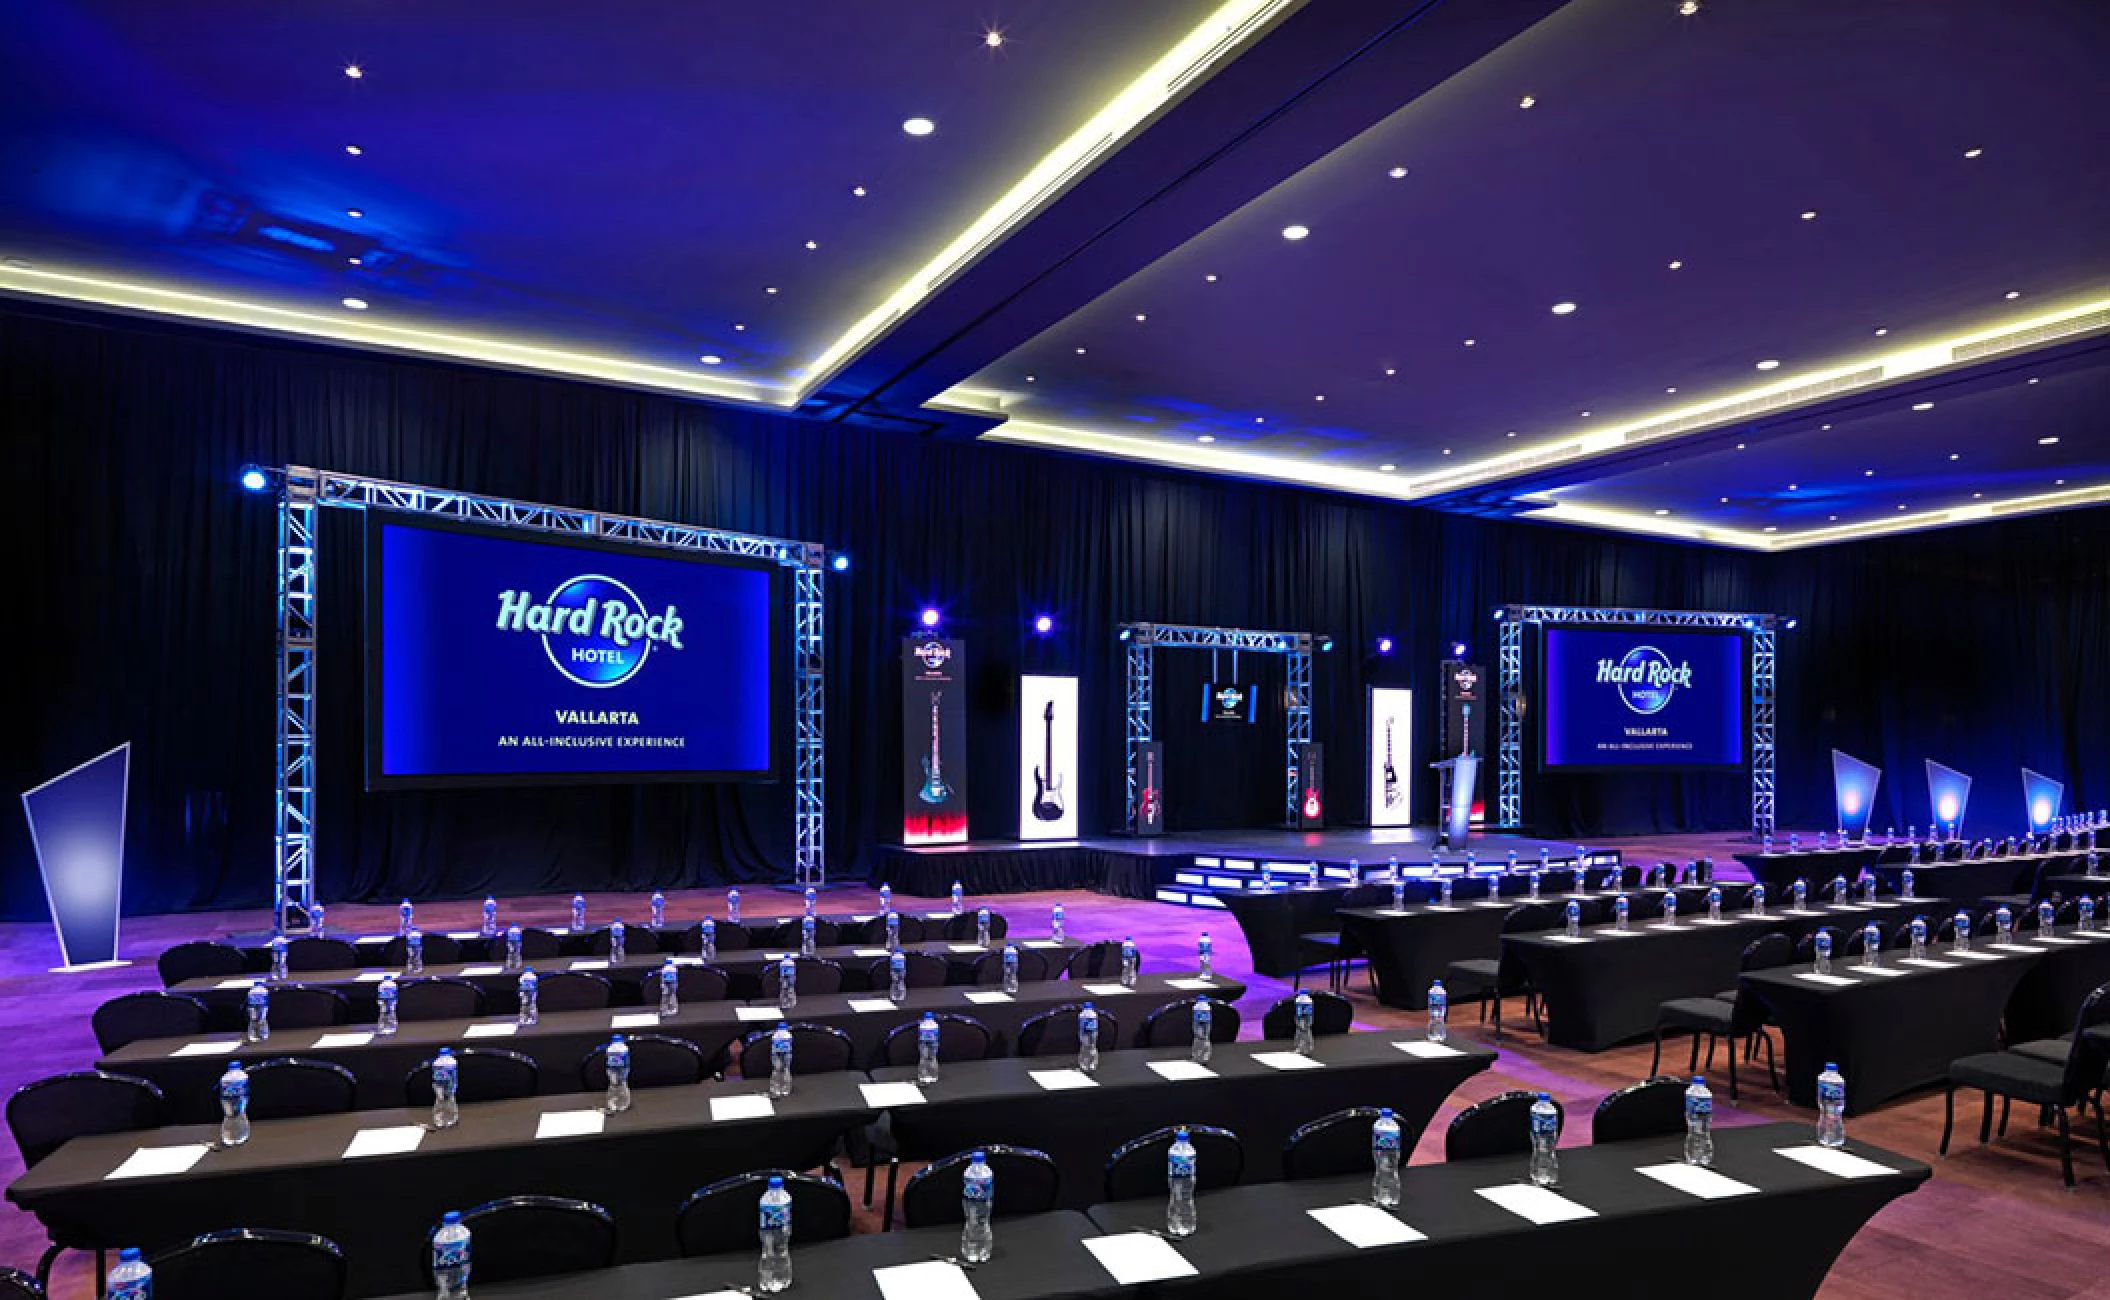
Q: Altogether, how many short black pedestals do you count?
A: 2